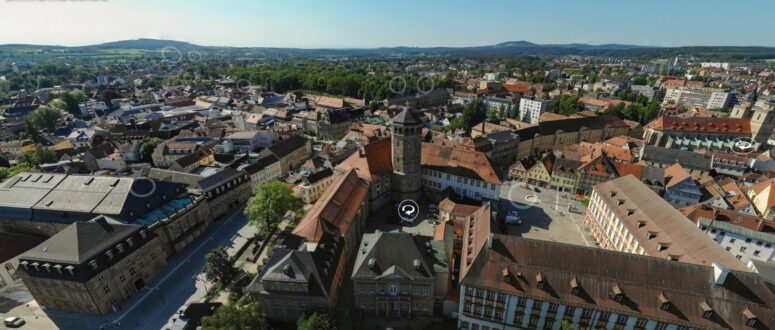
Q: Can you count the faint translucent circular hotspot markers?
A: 8